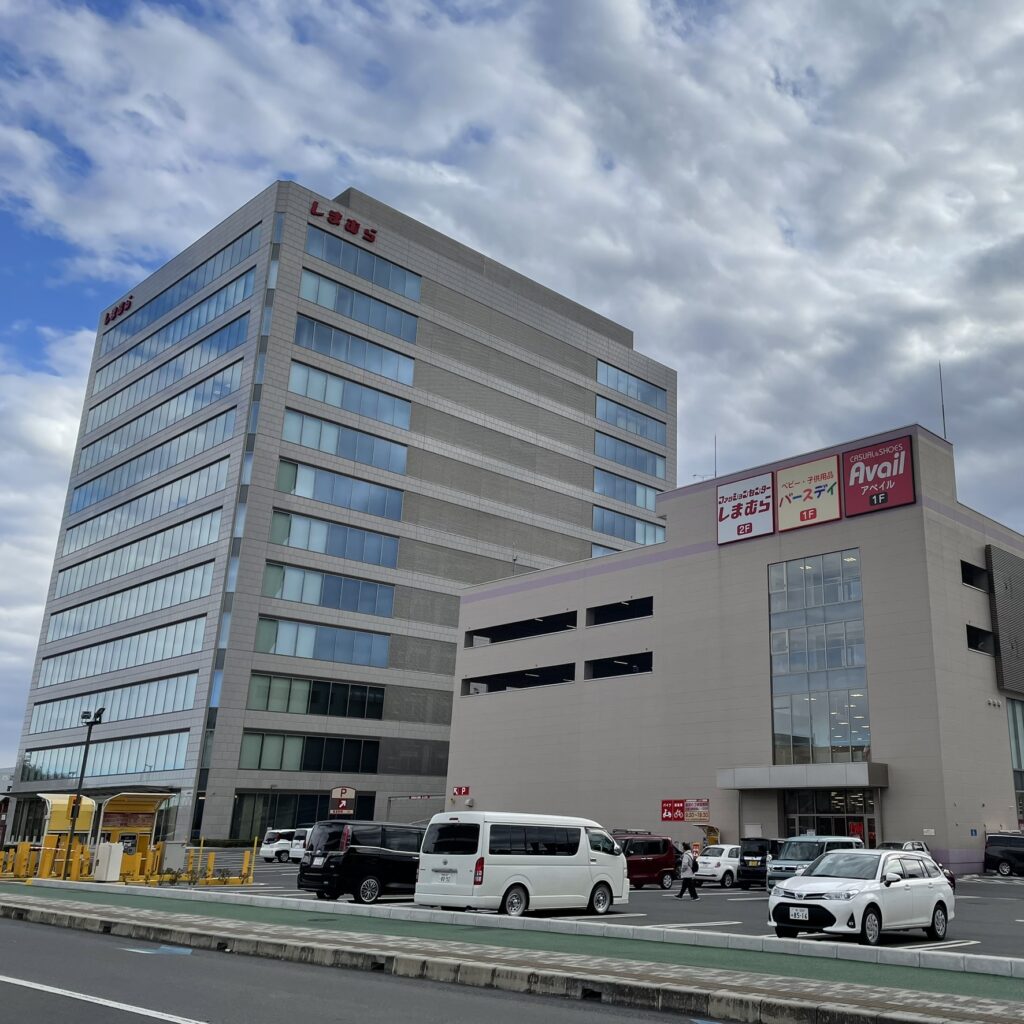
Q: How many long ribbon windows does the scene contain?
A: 11